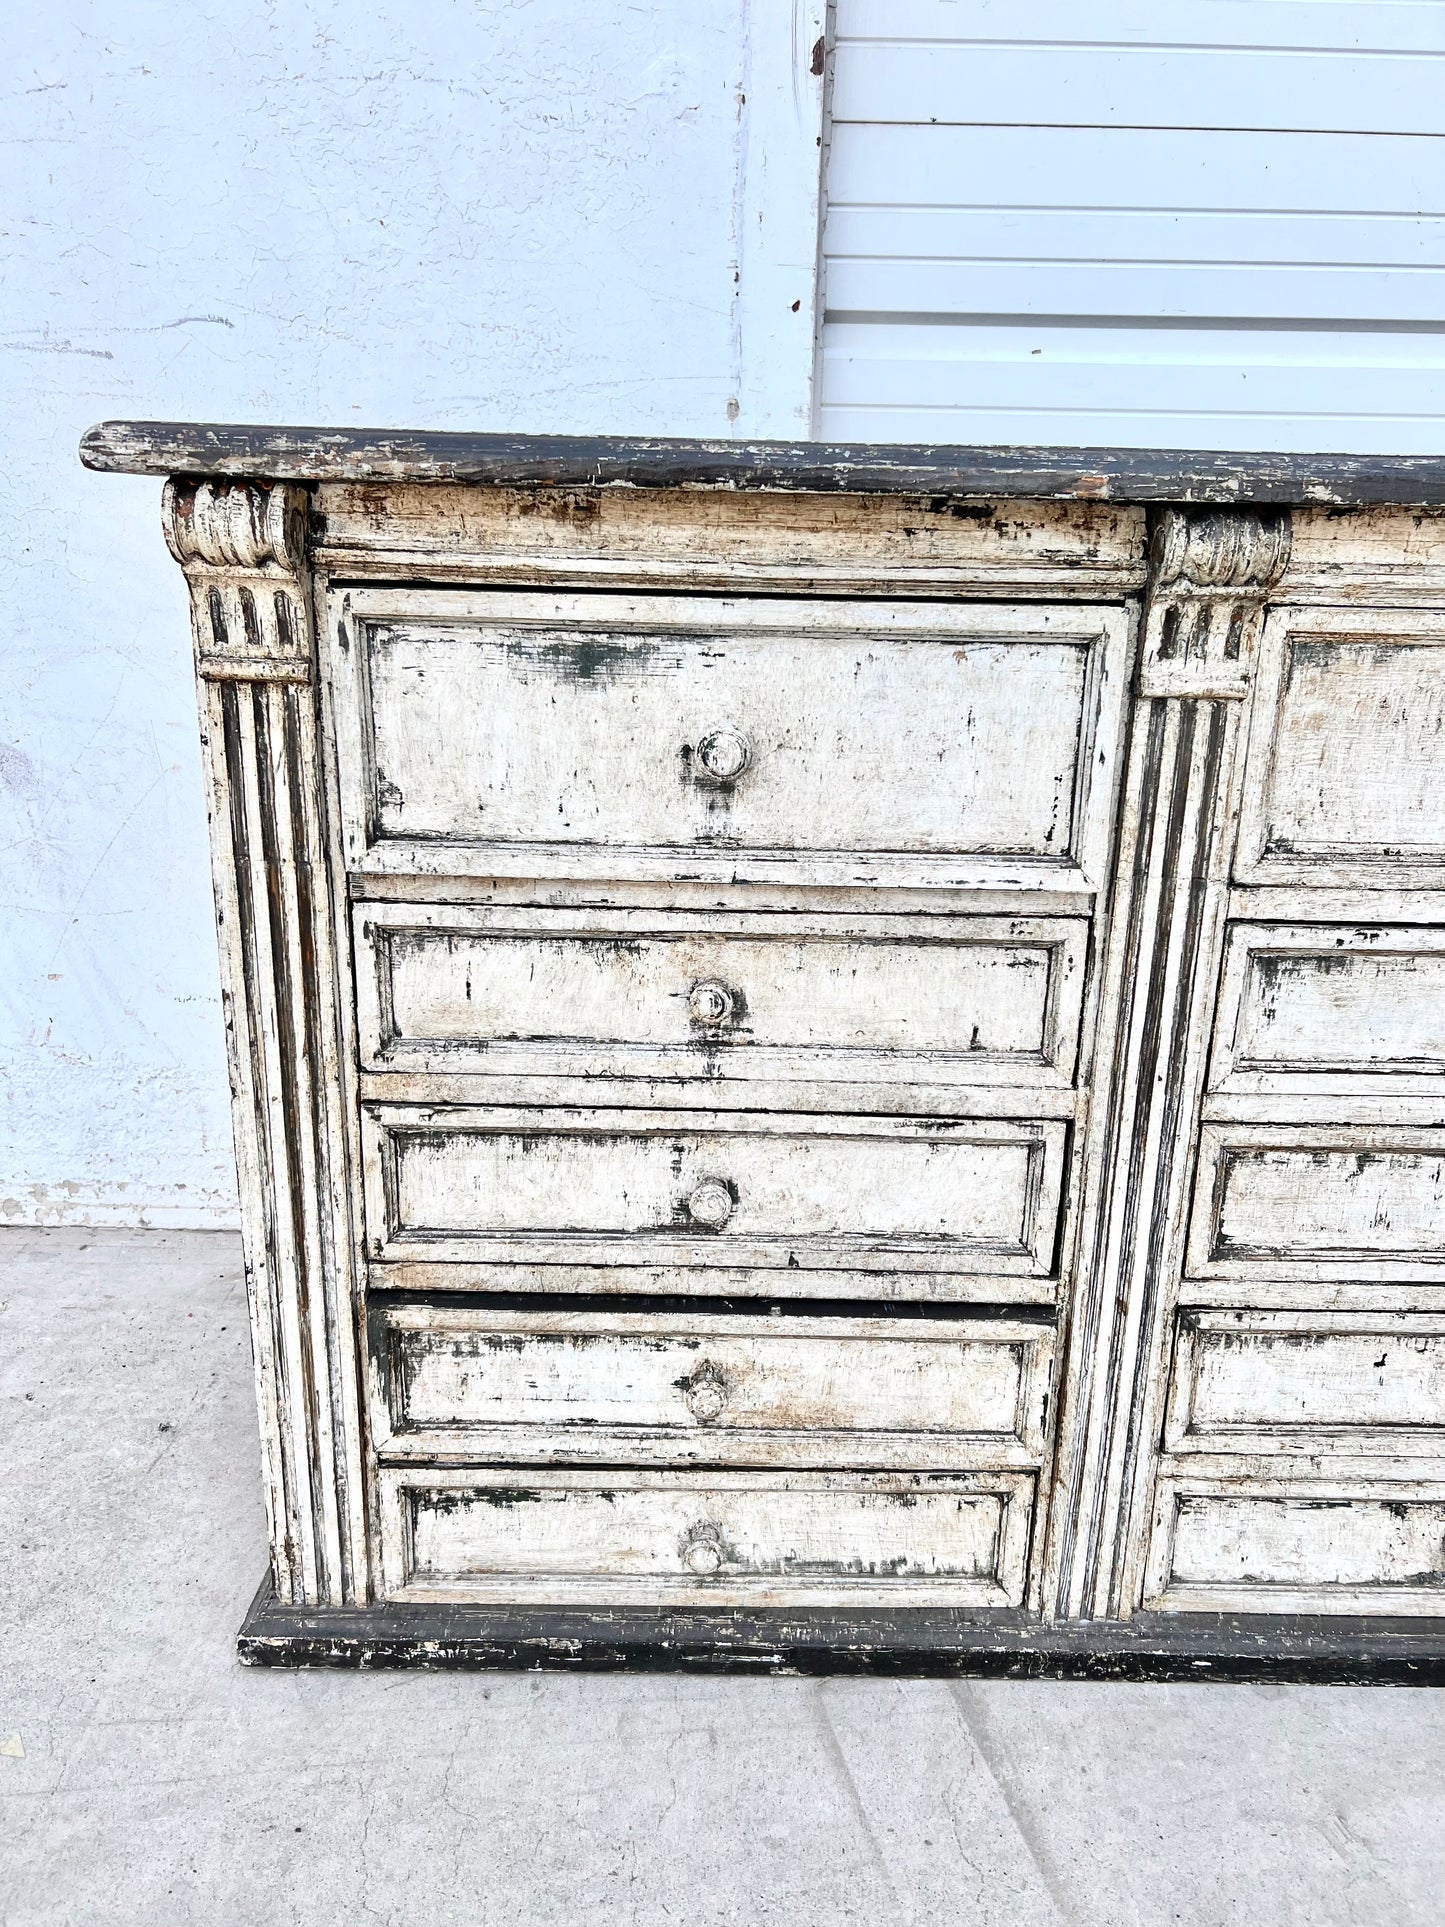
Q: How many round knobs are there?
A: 5